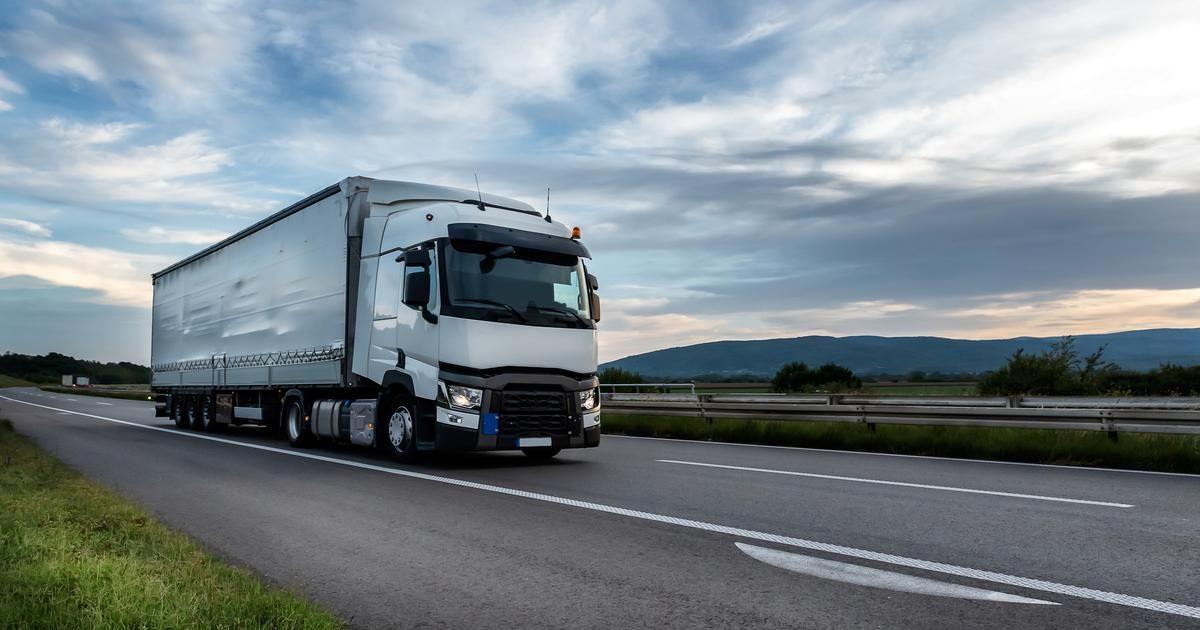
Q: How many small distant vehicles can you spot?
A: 2